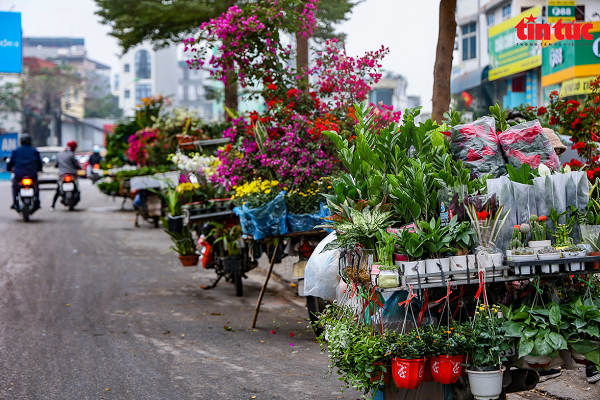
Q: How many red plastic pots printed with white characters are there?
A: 2